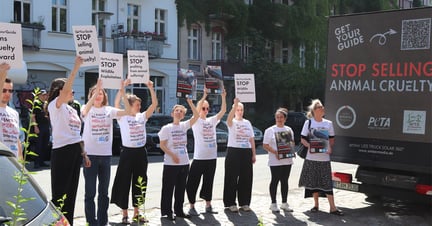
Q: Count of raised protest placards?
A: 7